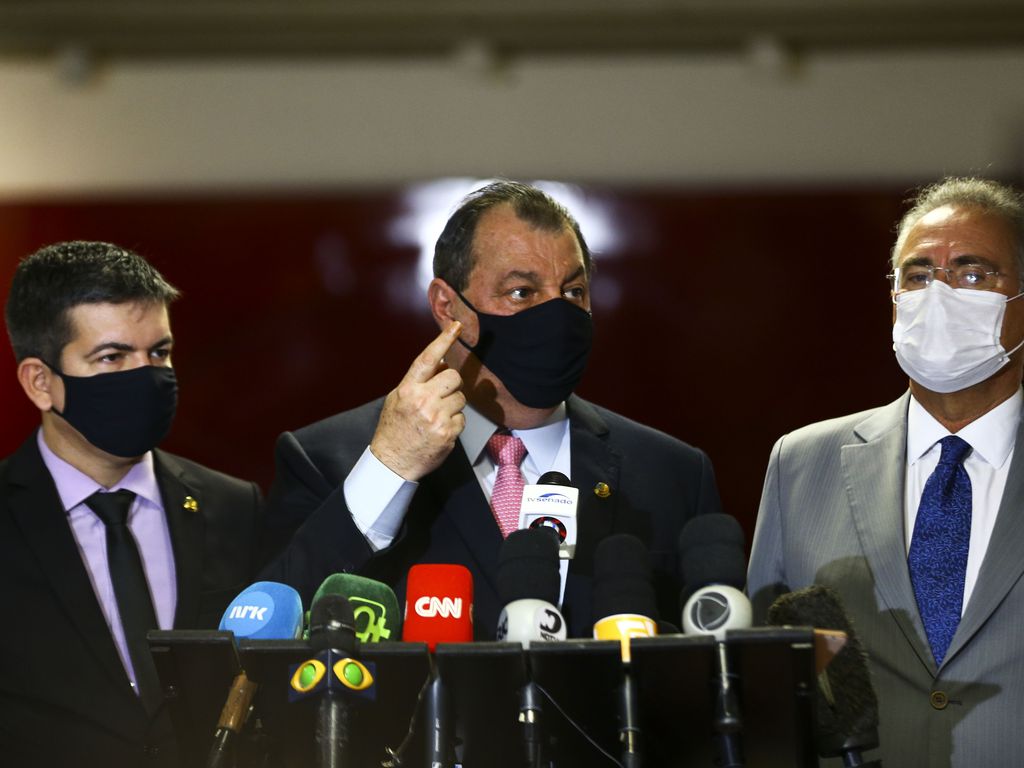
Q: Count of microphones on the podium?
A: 9